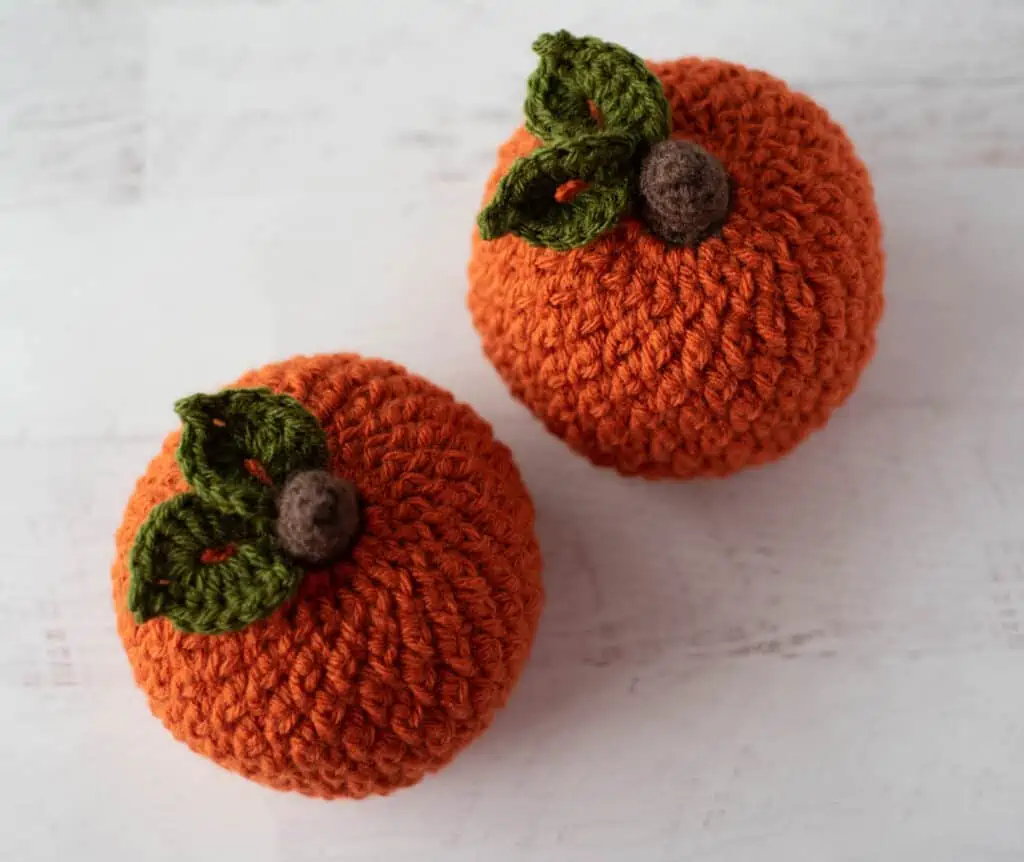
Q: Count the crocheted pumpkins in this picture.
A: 2